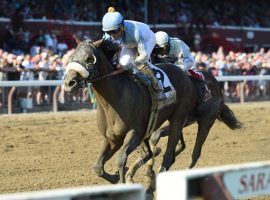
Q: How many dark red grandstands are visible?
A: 1